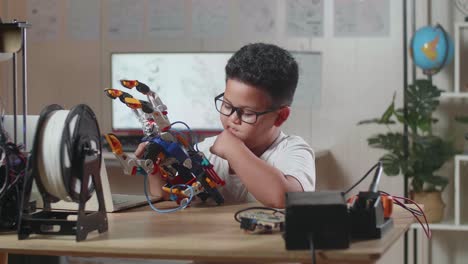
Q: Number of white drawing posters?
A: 8